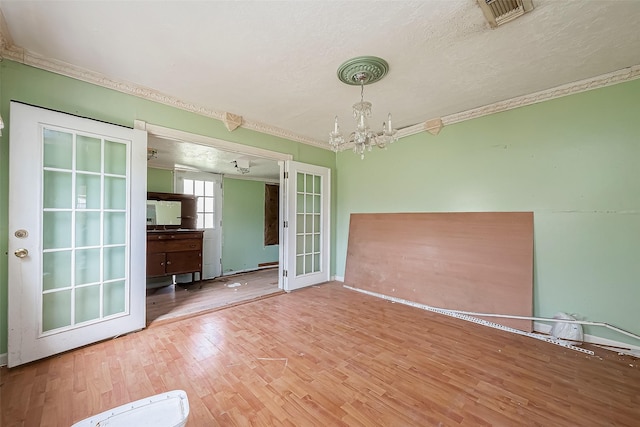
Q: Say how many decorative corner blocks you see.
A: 2